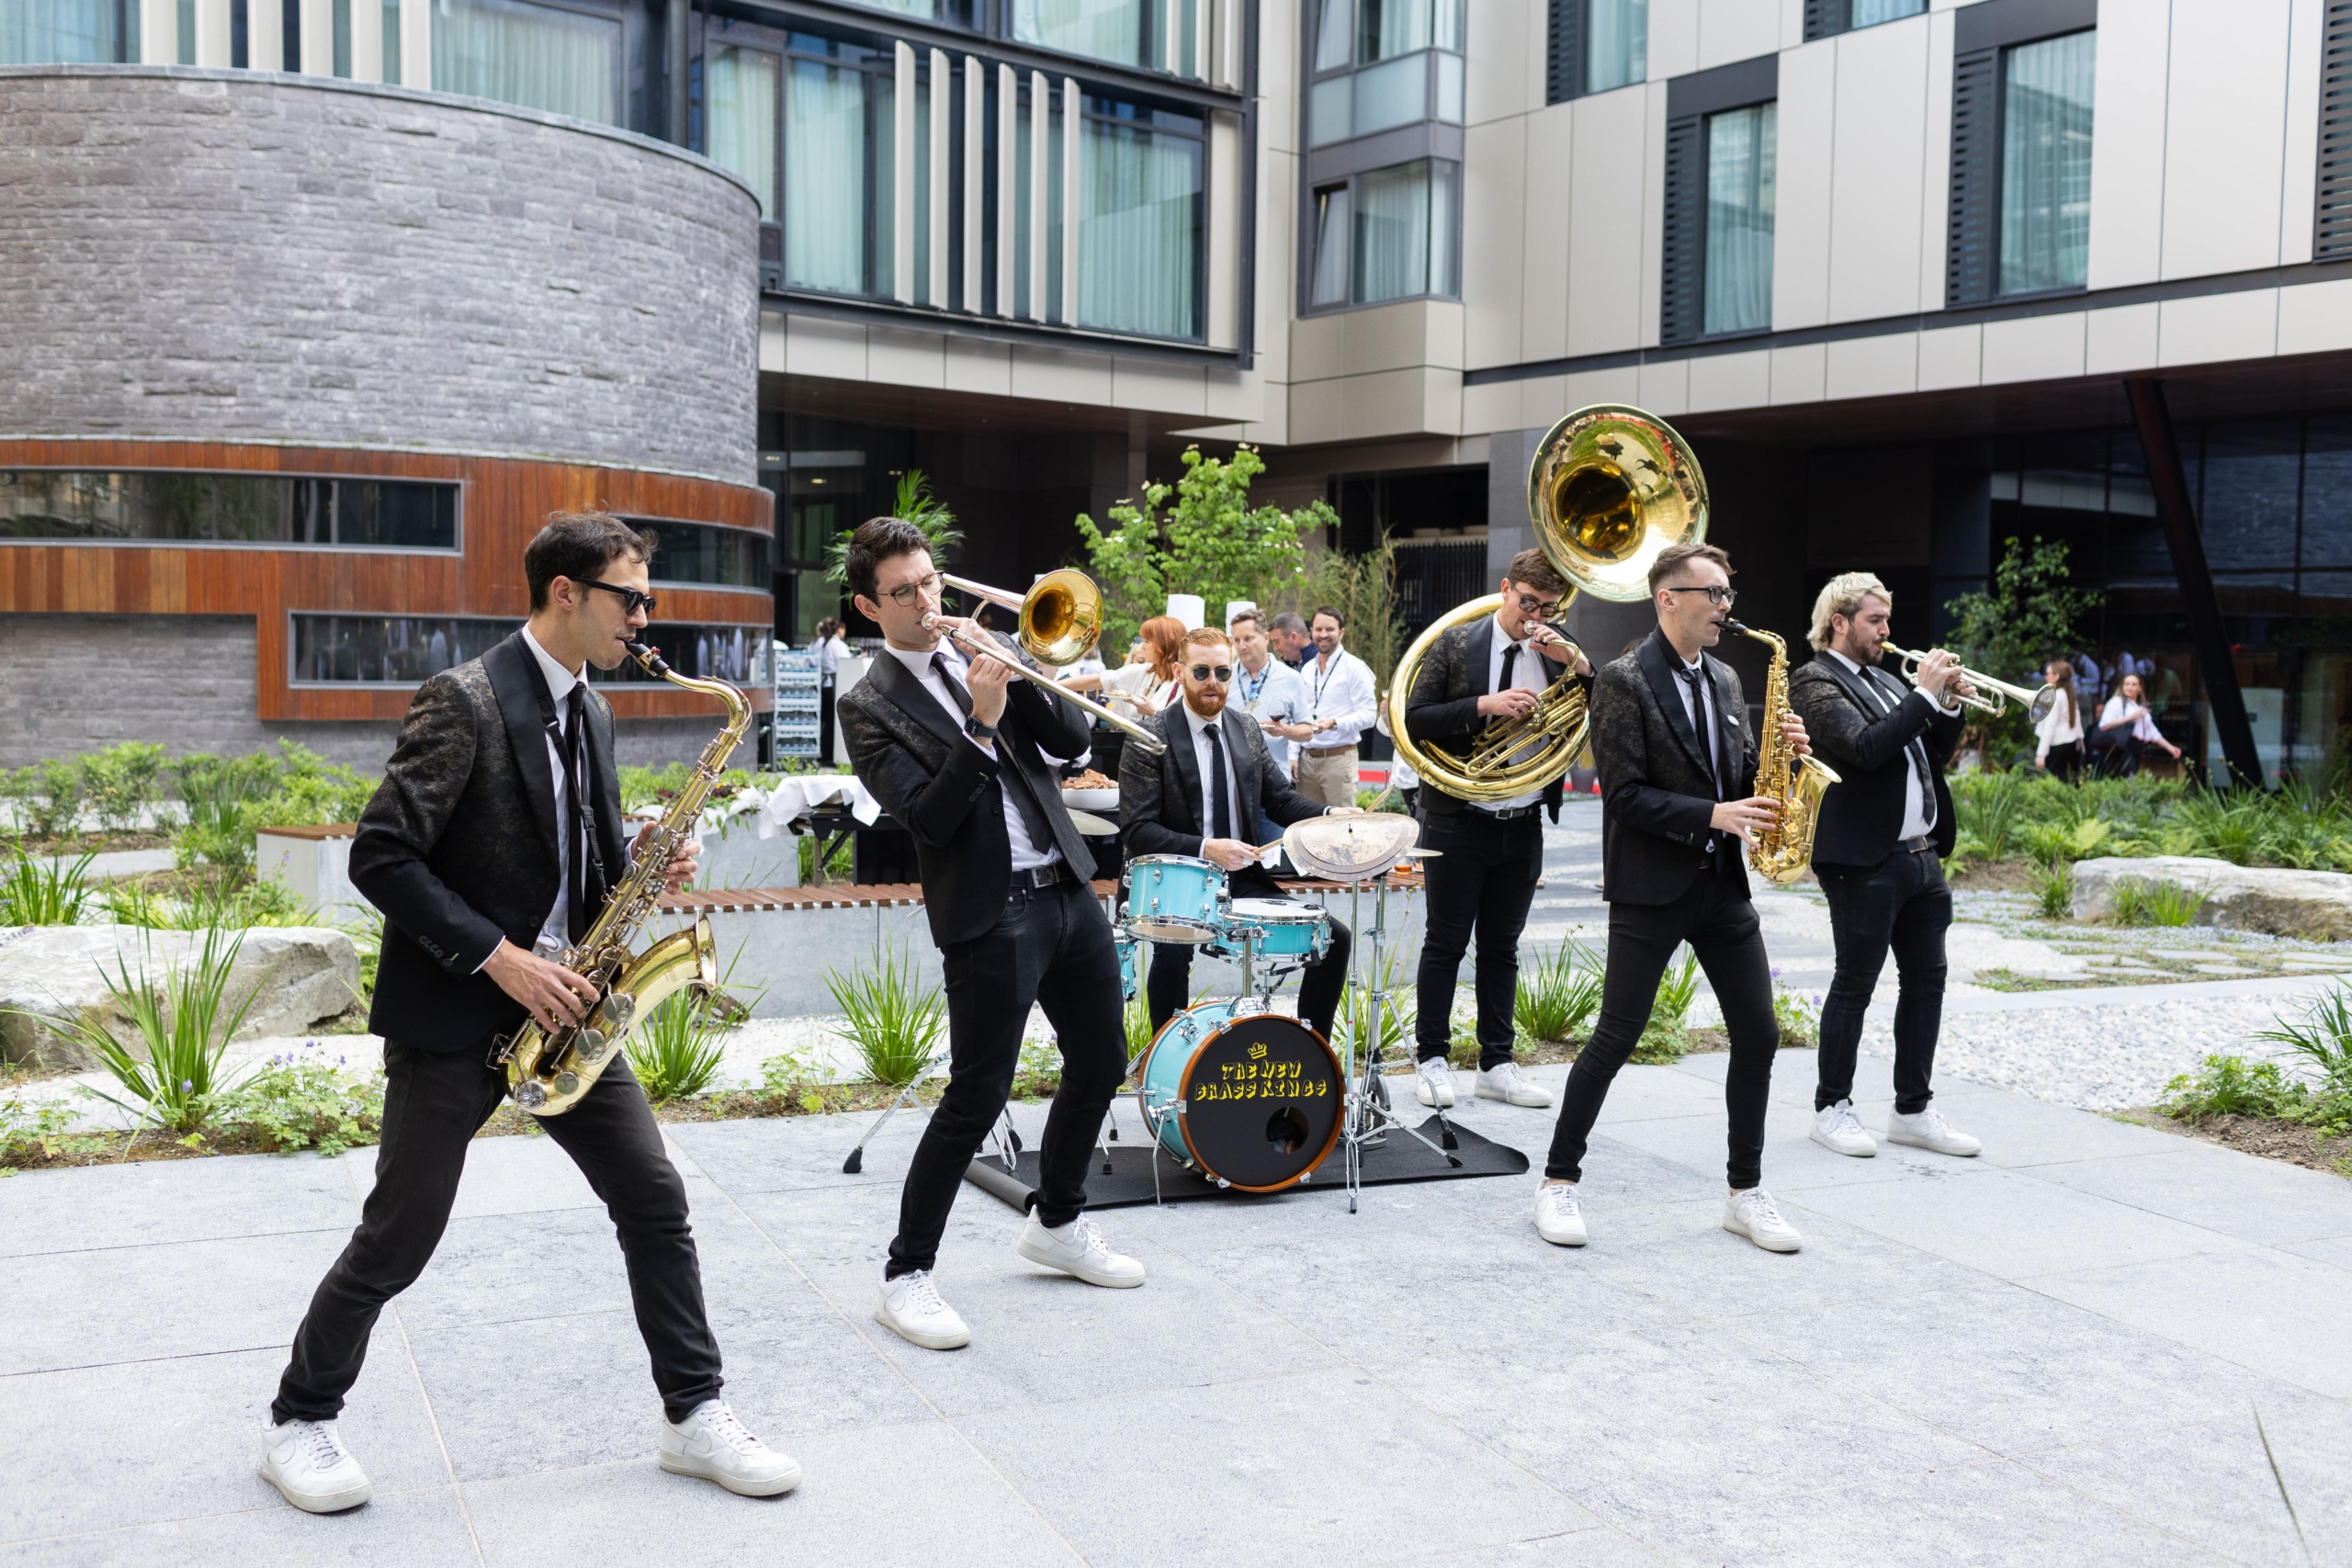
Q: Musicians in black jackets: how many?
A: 6